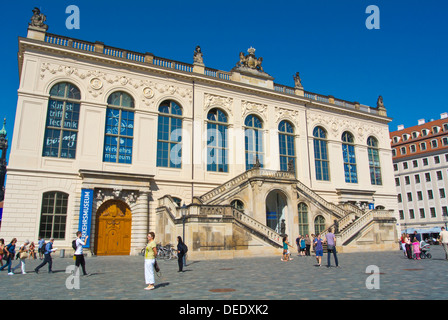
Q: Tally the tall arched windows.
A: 9